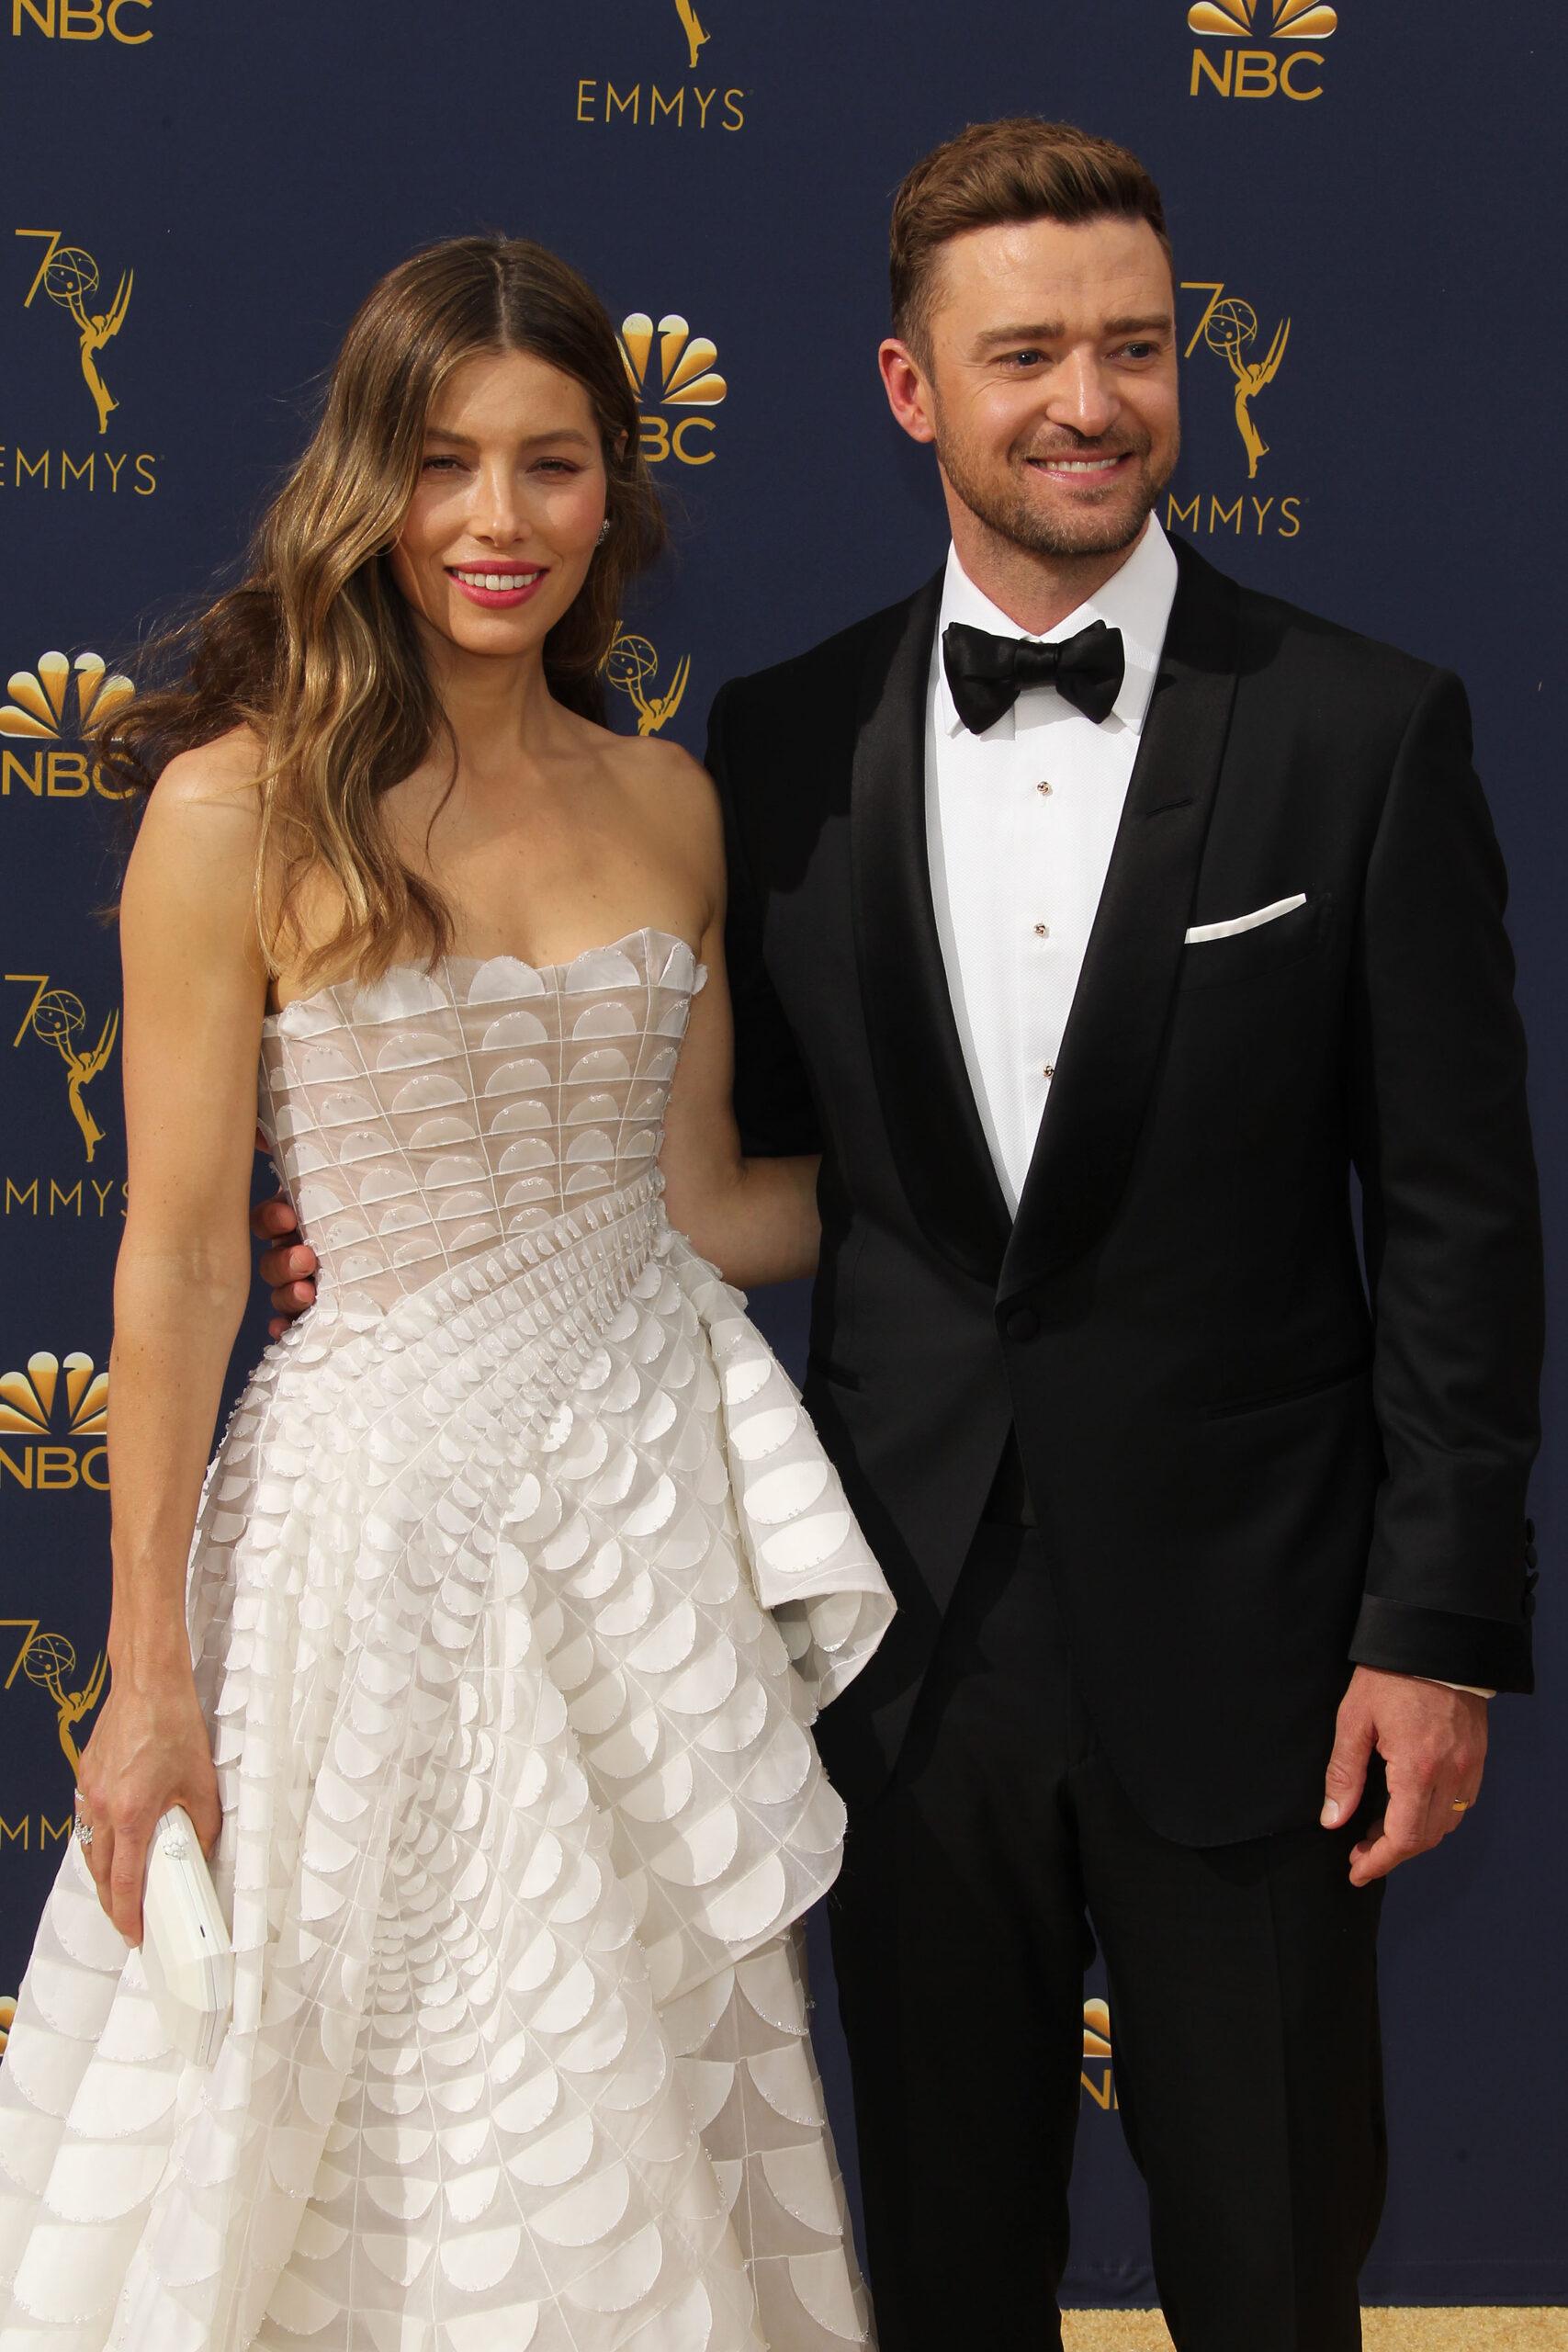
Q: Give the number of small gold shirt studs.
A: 3